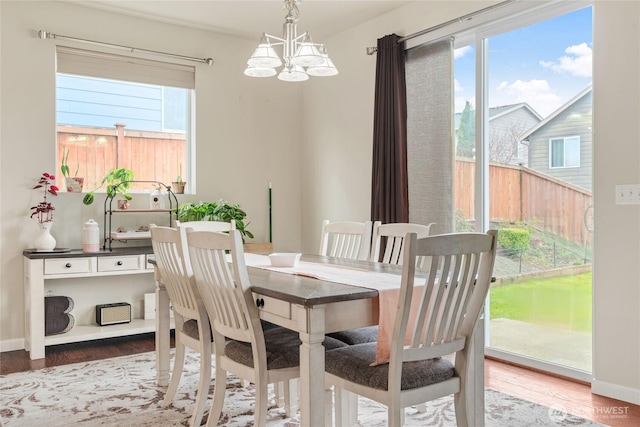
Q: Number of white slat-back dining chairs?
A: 6